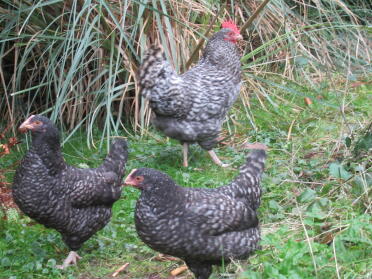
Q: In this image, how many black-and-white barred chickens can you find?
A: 3